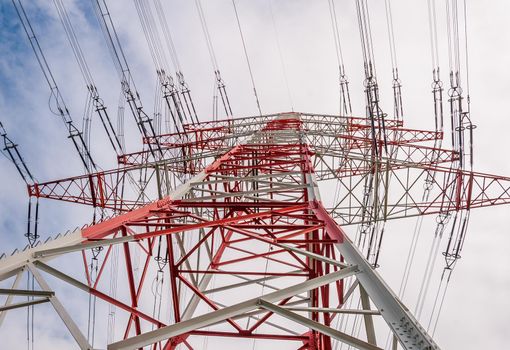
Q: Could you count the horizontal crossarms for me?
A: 4